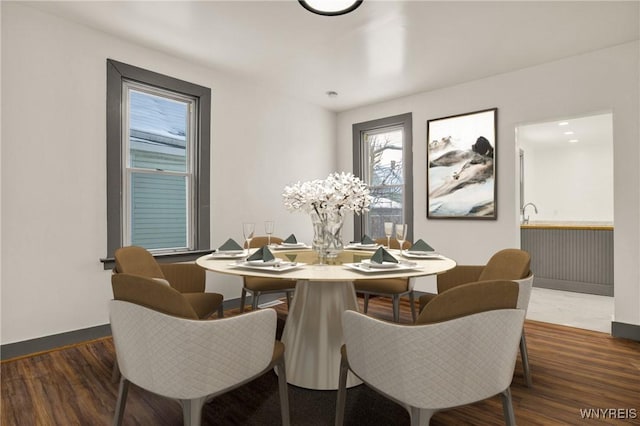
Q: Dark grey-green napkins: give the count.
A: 6